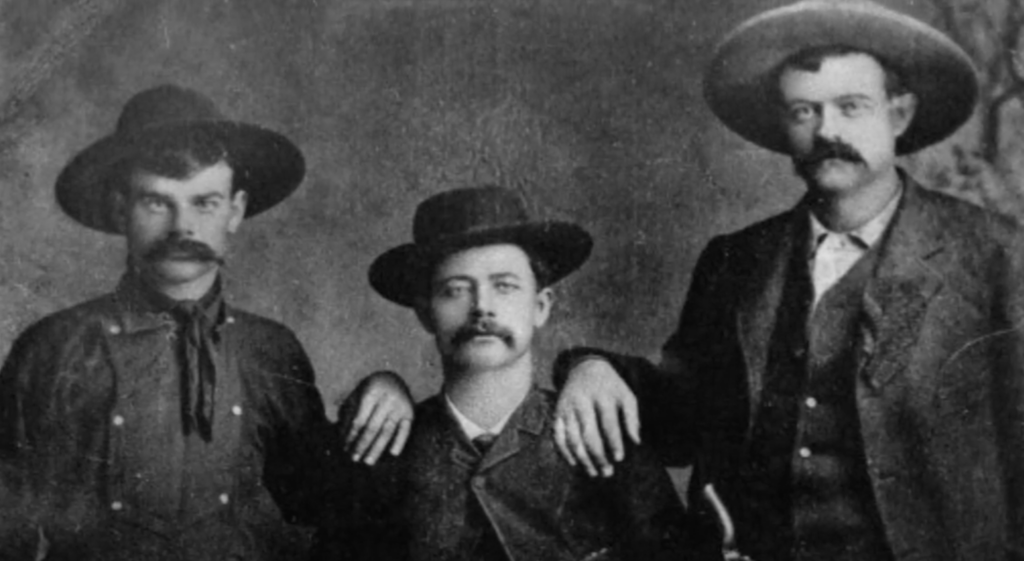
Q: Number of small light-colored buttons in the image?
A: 8